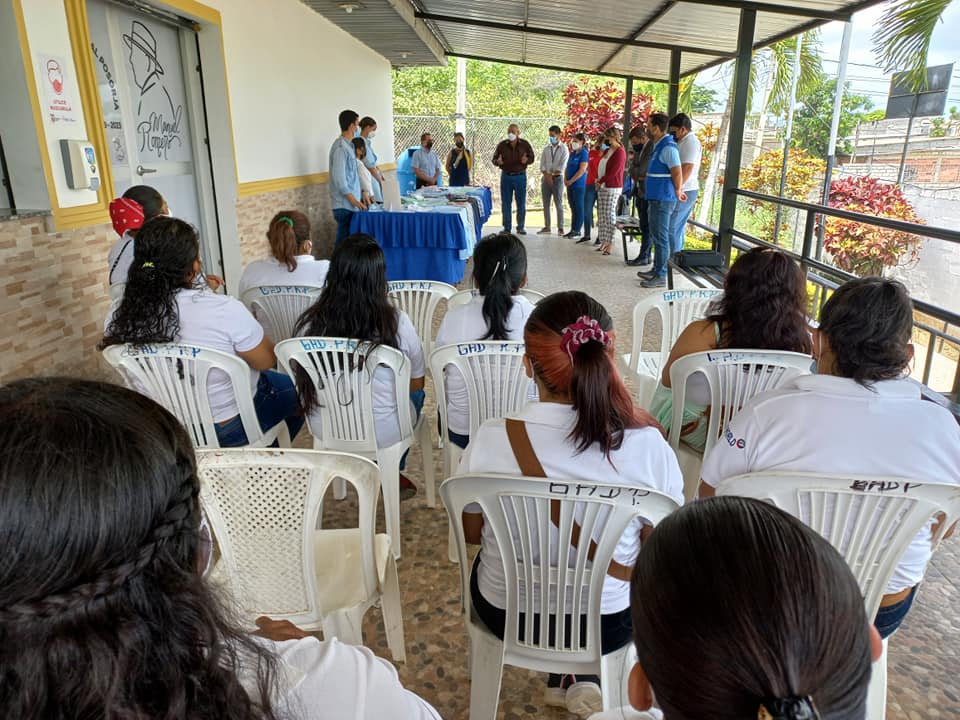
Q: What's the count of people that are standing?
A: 13